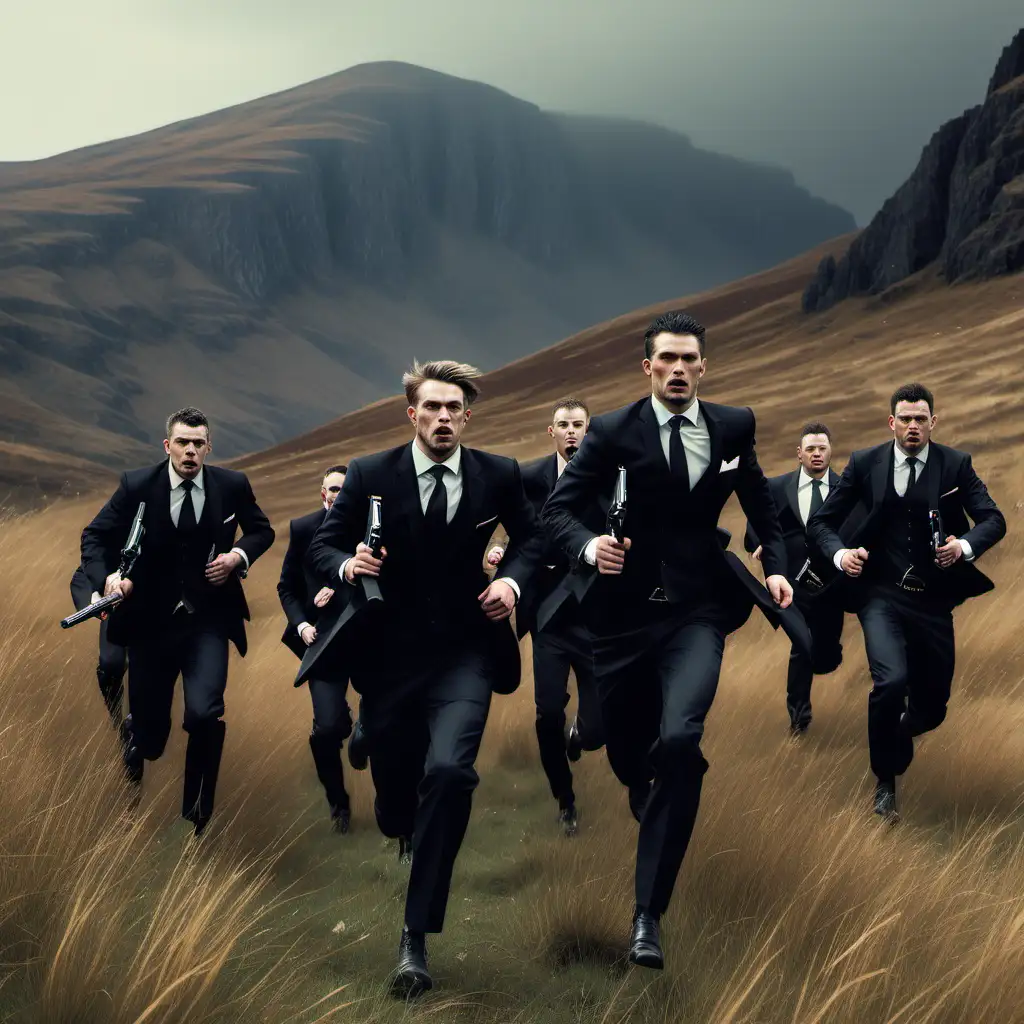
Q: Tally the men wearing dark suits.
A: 7